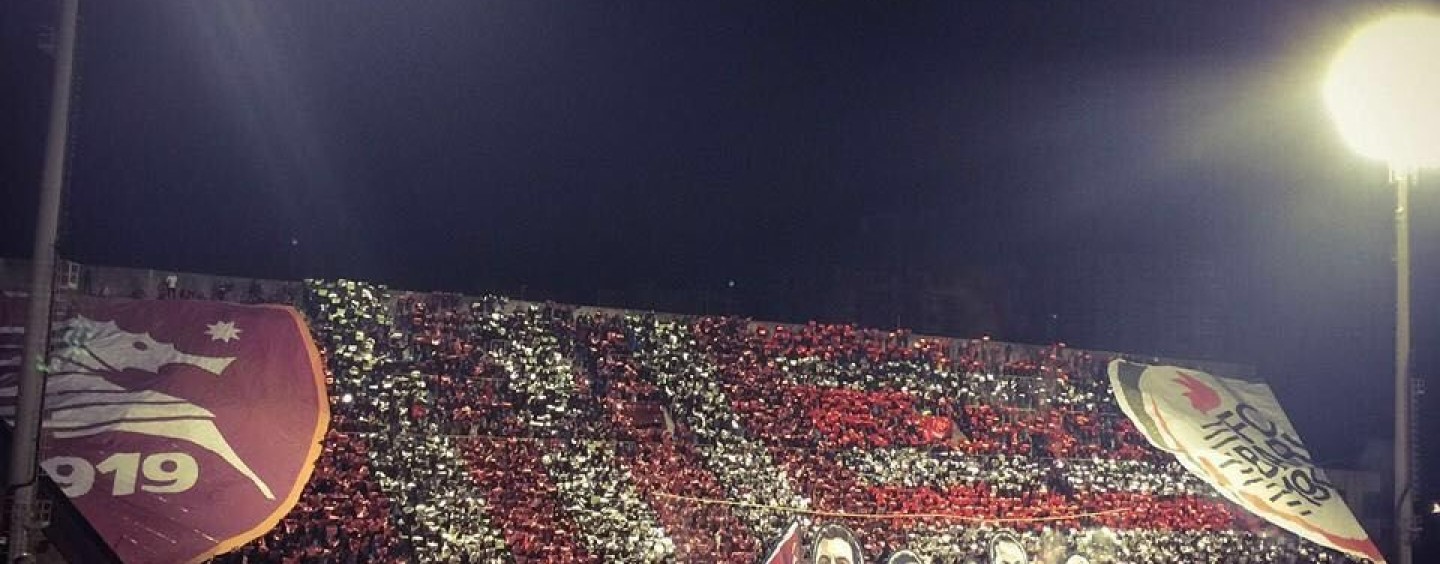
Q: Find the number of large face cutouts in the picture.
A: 4